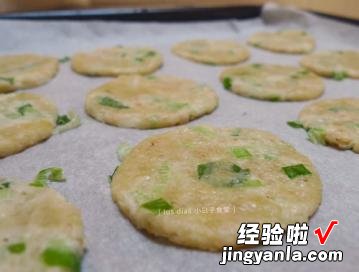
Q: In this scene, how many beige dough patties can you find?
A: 11